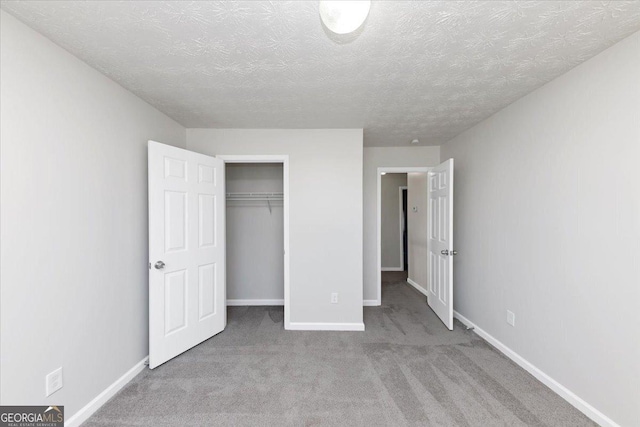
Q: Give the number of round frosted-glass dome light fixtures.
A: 1